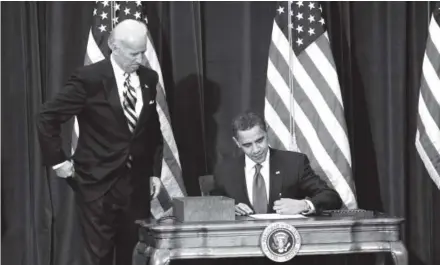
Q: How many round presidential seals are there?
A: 1